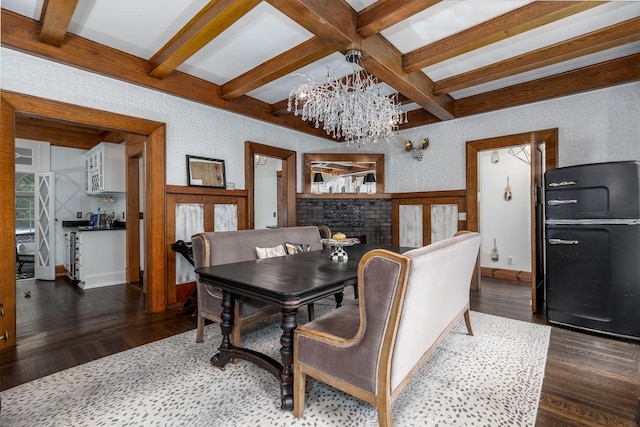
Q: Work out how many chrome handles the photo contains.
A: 2